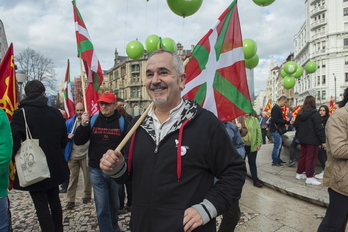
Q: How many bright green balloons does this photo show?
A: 12